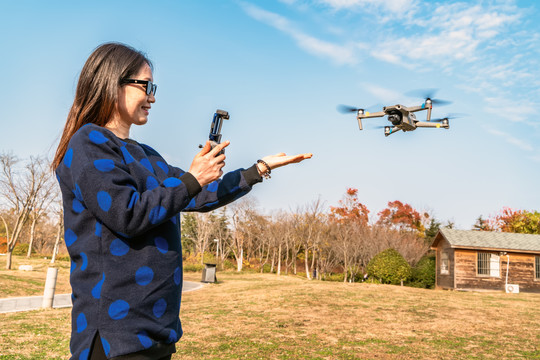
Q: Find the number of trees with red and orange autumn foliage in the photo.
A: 3